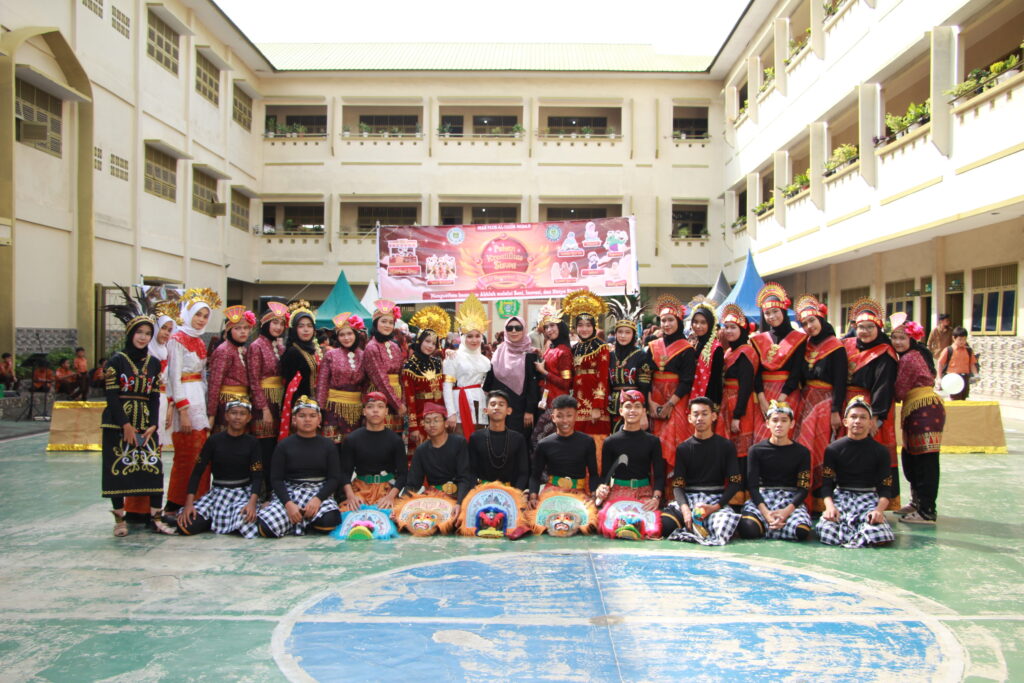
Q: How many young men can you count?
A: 10